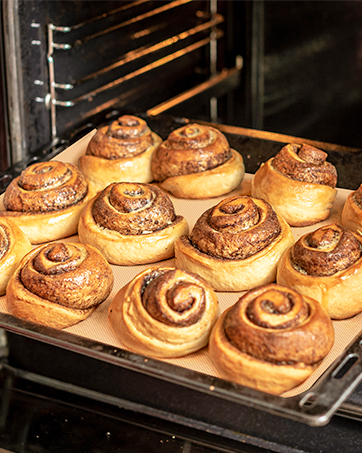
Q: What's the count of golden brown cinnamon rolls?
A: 12